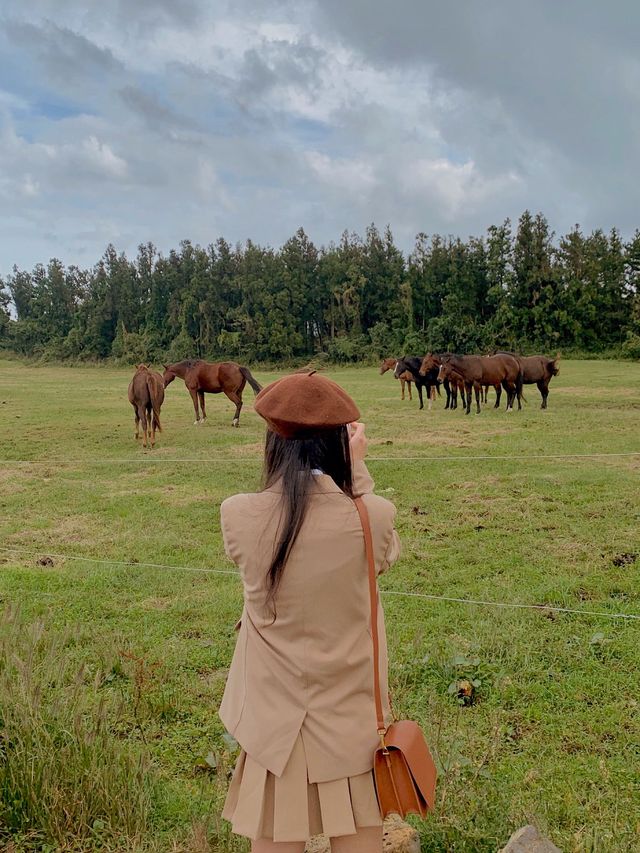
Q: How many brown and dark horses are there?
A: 7